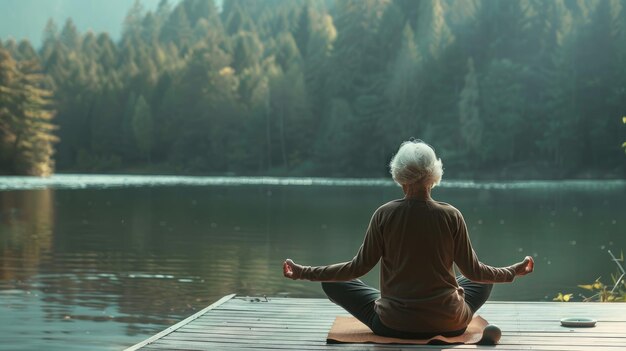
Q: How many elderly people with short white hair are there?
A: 1